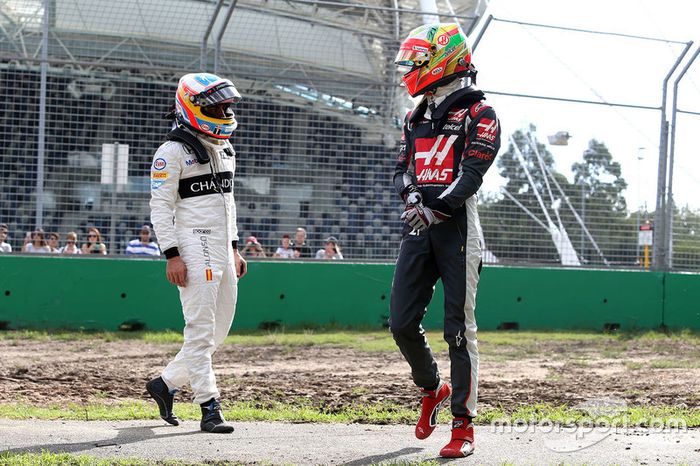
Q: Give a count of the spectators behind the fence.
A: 10